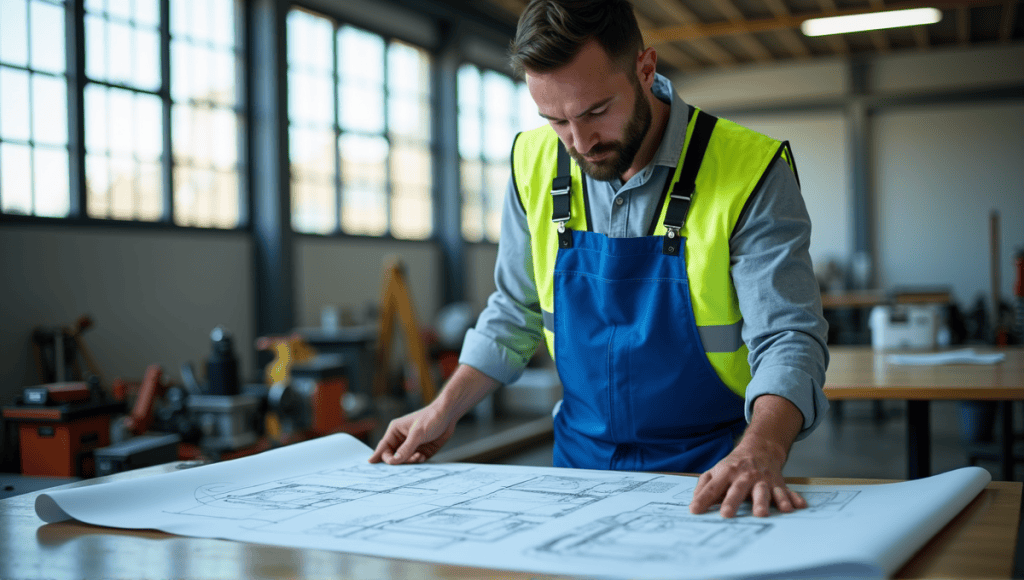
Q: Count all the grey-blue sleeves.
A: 2